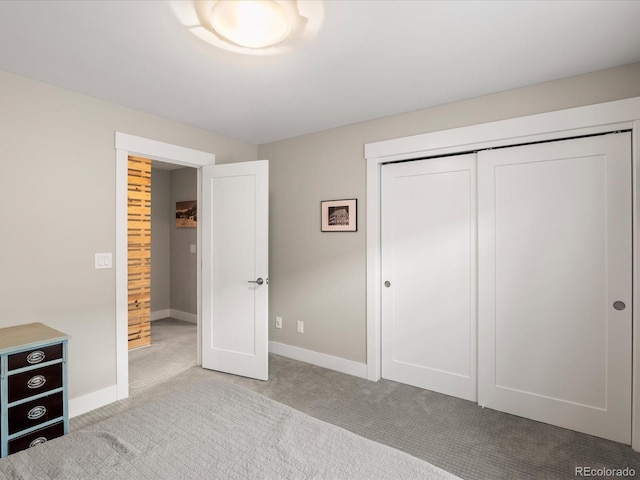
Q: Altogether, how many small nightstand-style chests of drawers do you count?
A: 1